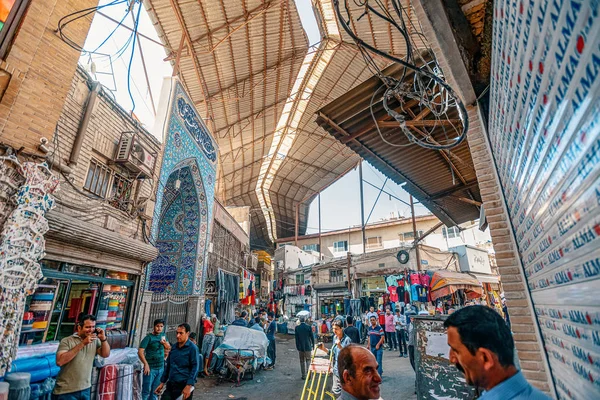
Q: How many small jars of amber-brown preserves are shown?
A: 0